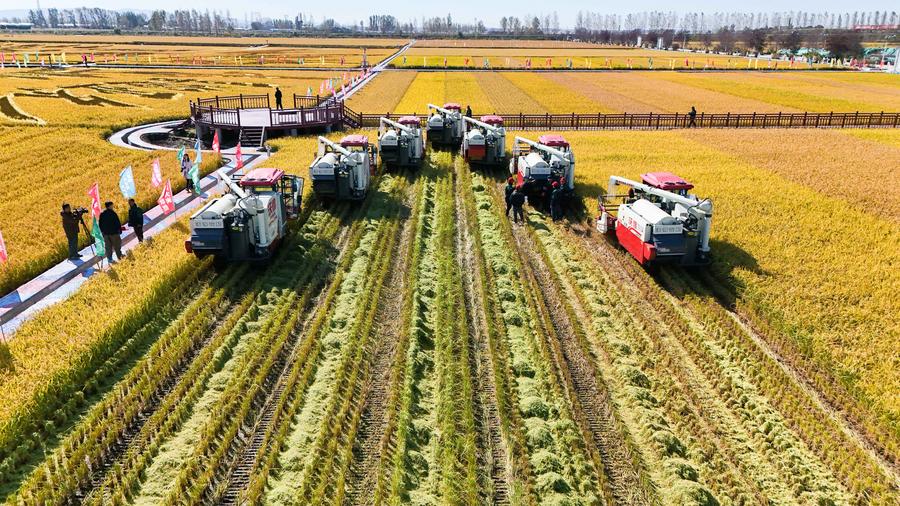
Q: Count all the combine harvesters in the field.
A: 7